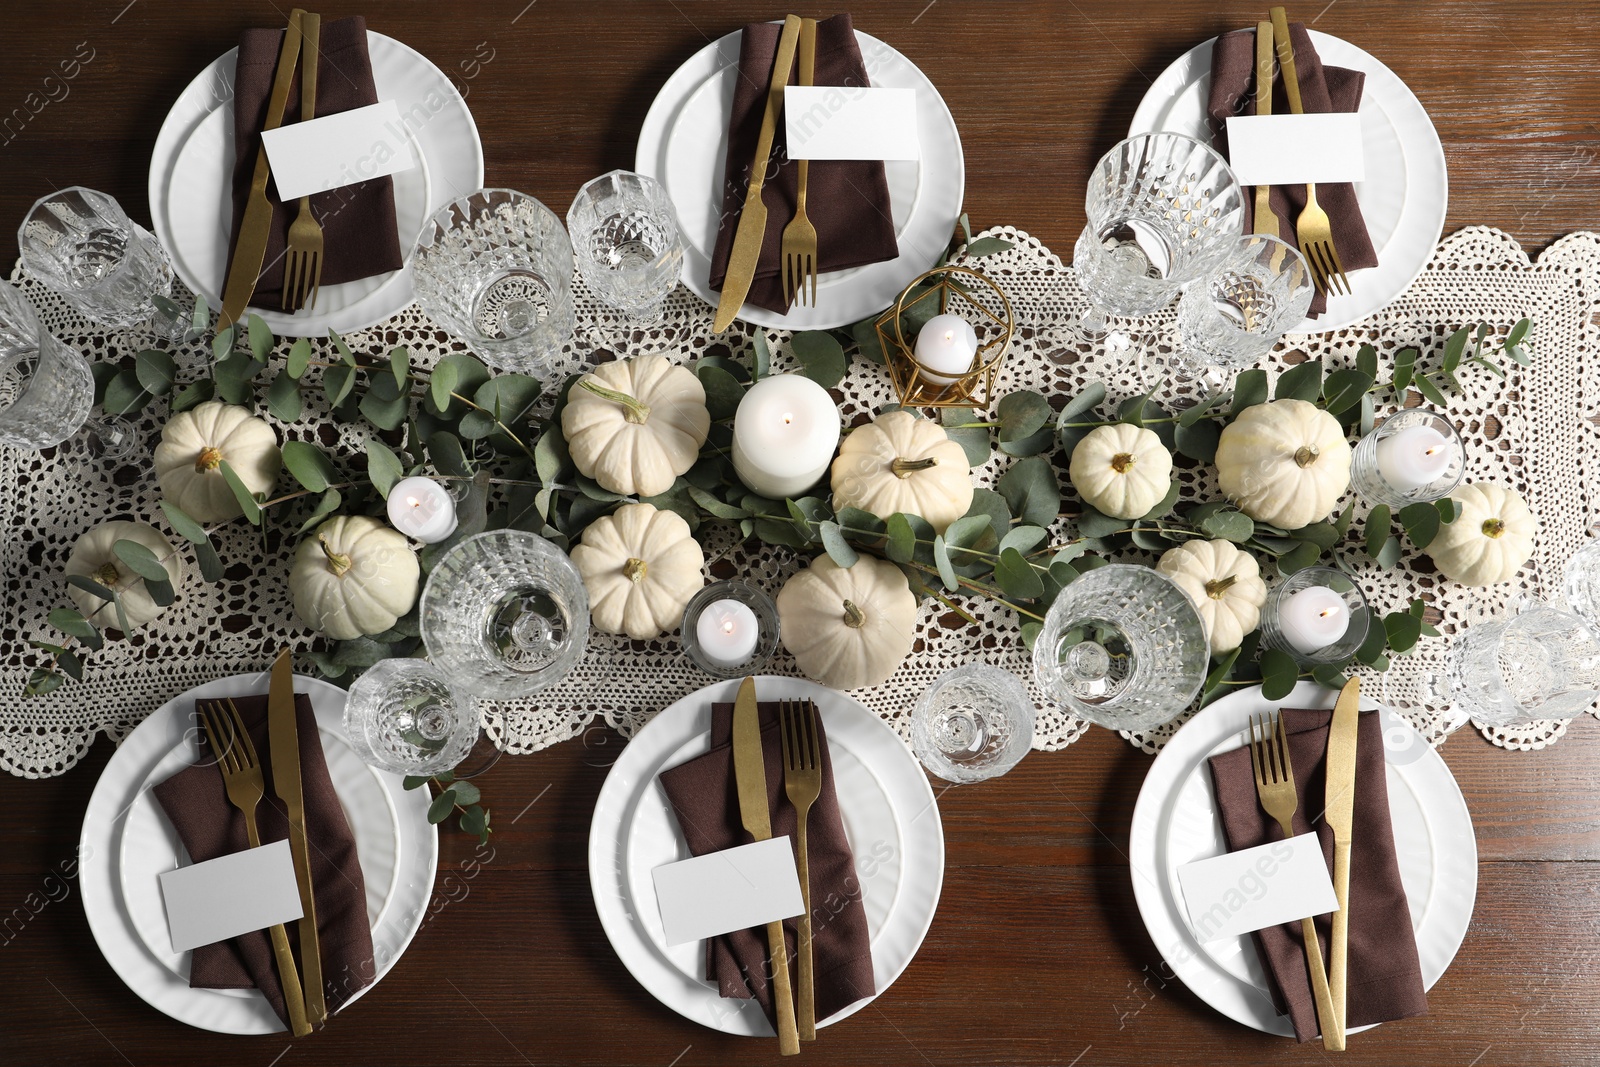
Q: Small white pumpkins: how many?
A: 11